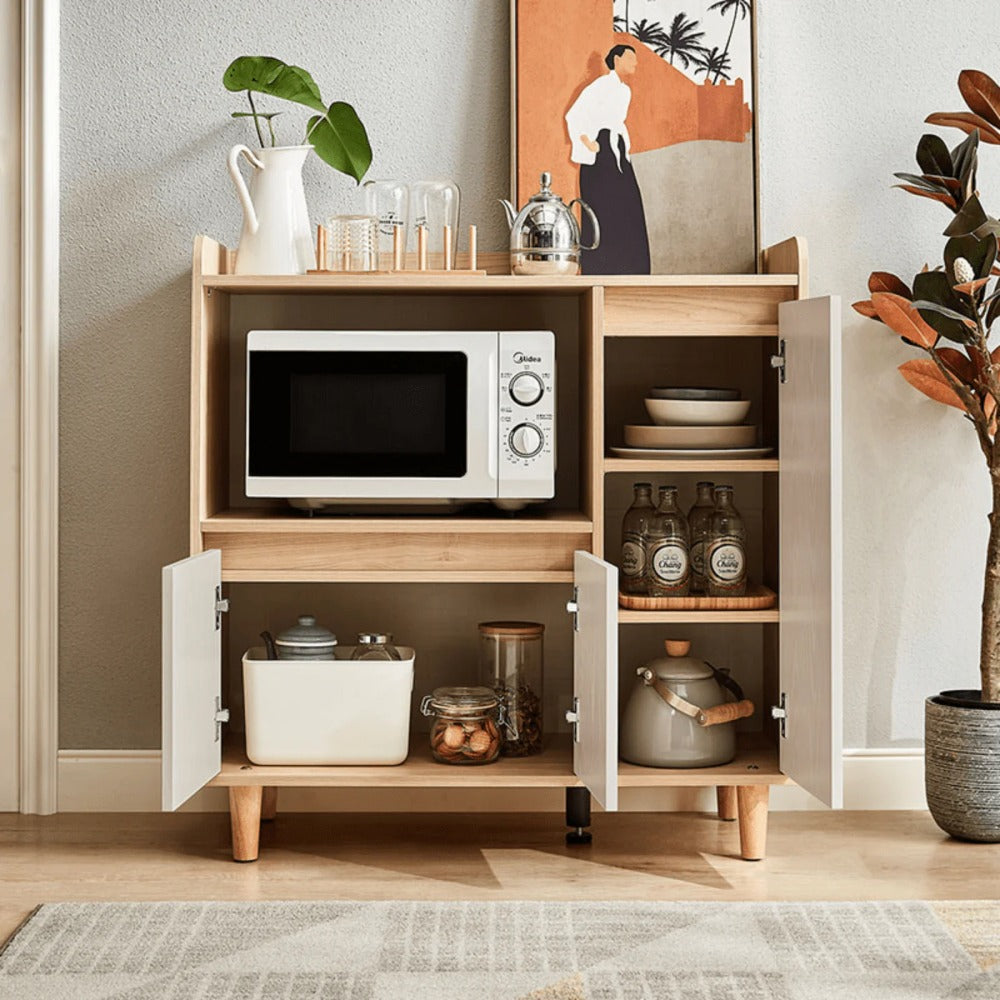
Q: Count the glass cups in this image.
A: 3